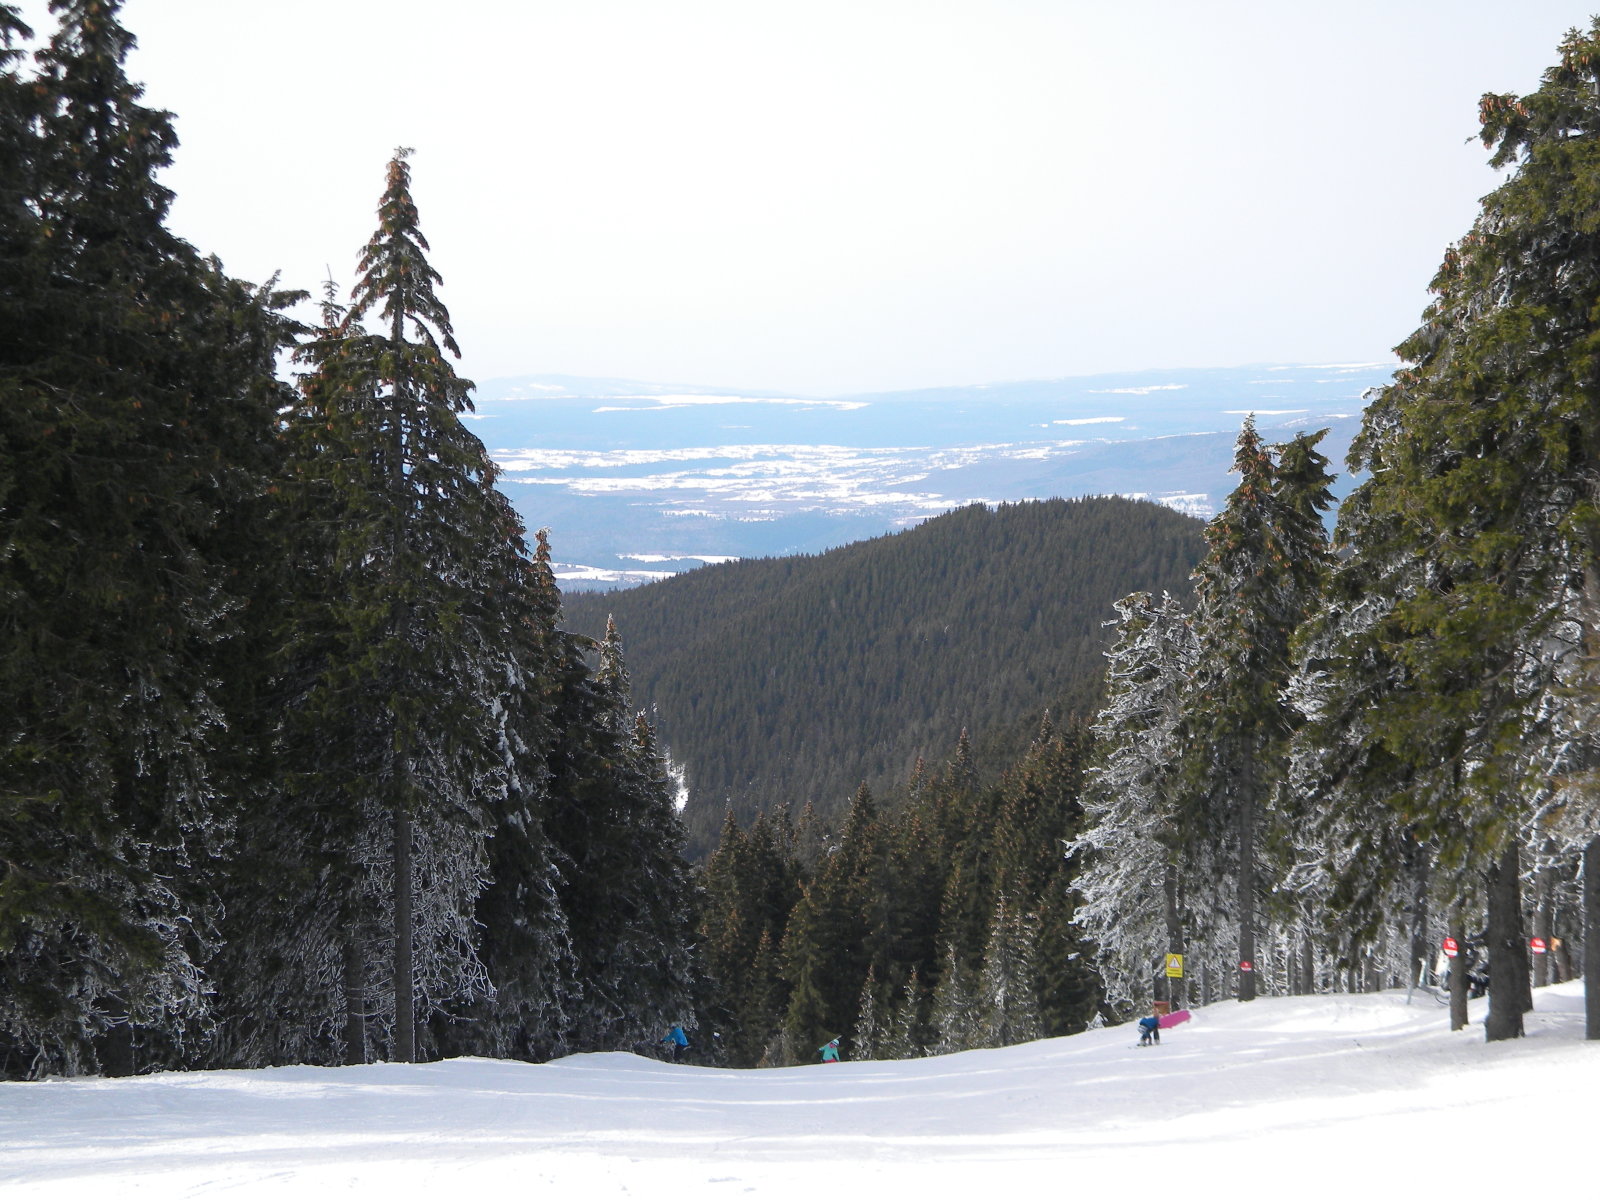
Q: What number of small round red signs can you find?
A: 3